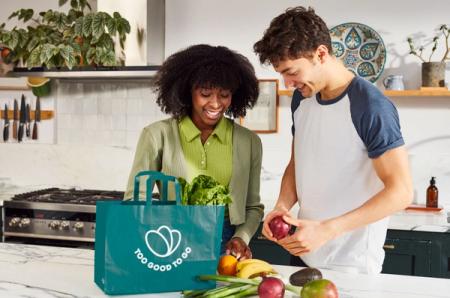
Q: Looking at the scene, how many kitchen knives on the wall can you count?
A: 5